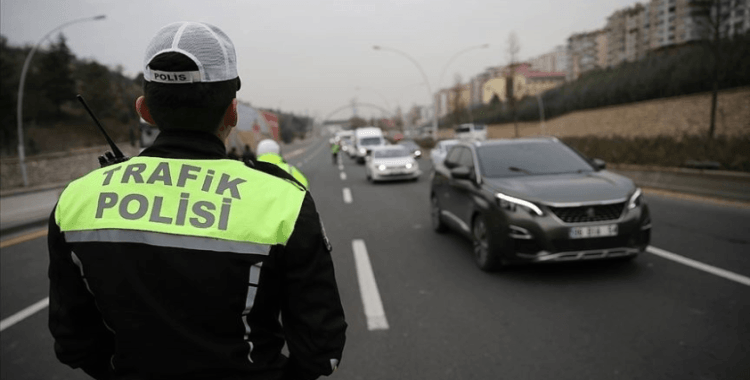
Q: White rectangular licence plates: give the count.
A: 1